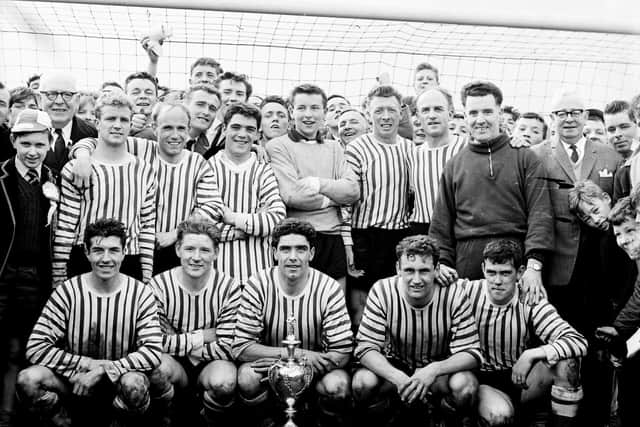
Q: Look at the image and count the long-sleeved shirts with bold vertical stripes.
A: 10